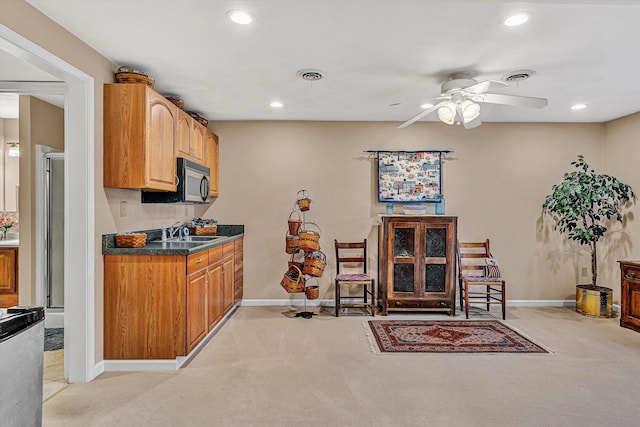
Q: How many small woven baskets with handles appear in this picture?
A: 8